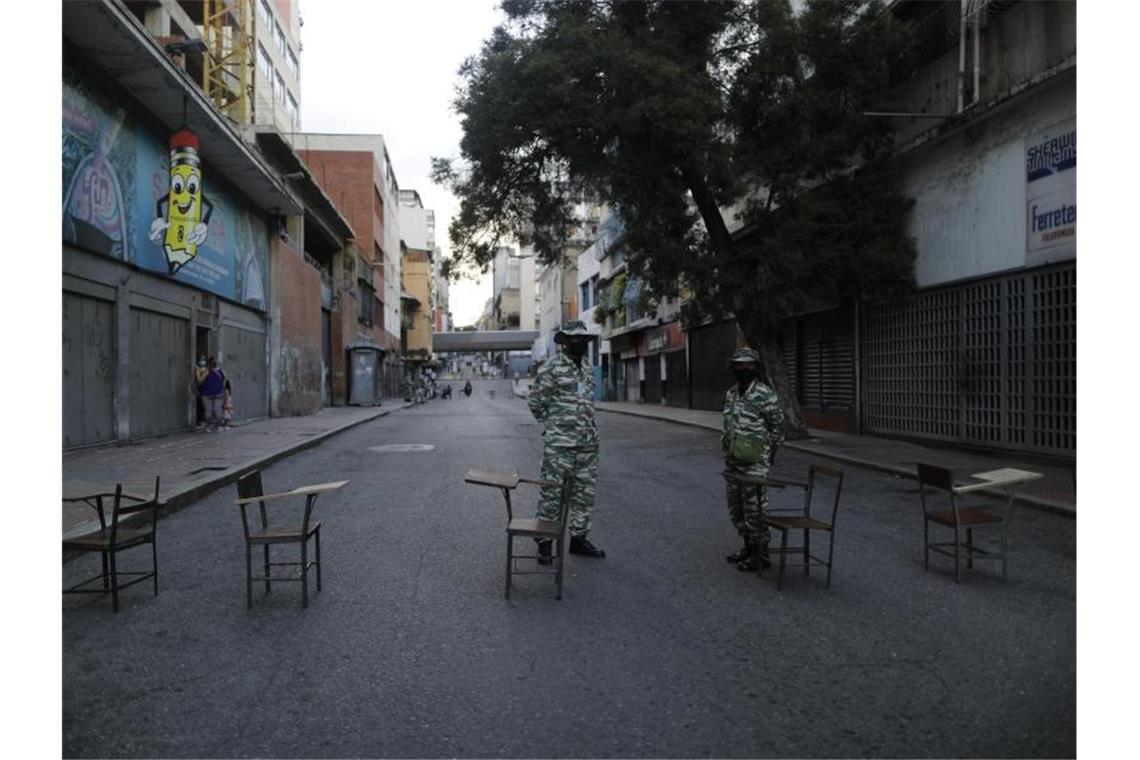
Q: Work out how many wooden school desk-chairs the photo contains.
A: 5